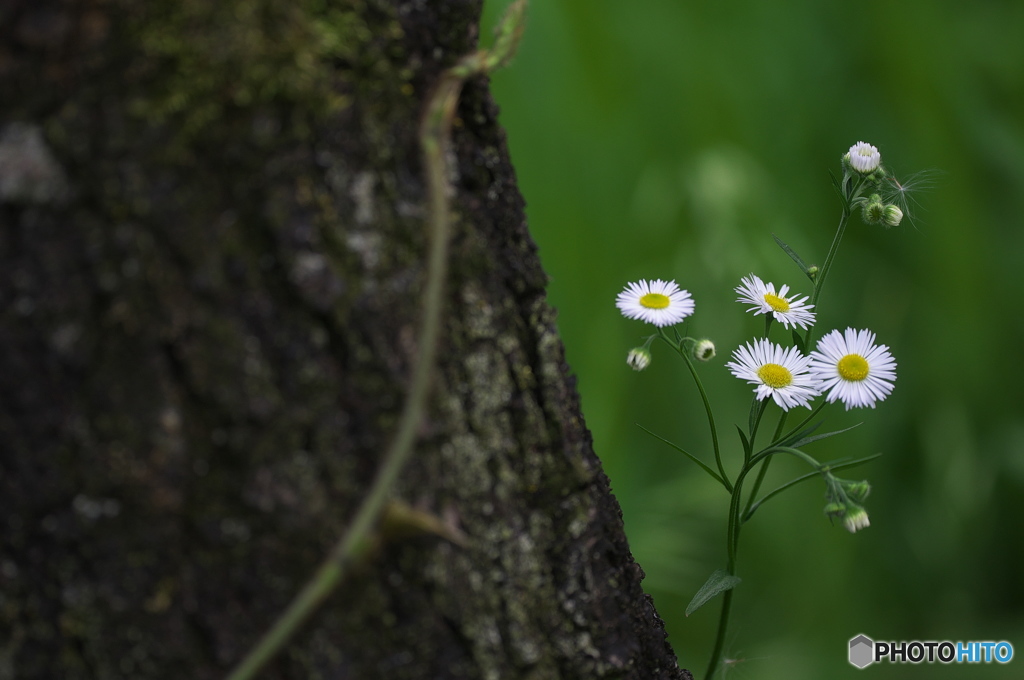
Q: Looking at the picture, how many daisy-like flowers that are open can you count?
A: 4